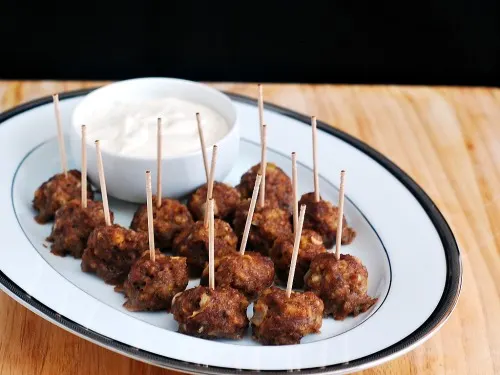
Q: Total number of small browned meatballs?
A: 15